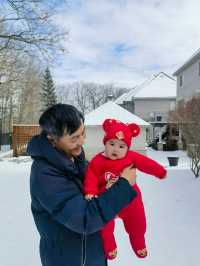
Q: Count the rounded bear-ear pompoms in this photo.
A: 2